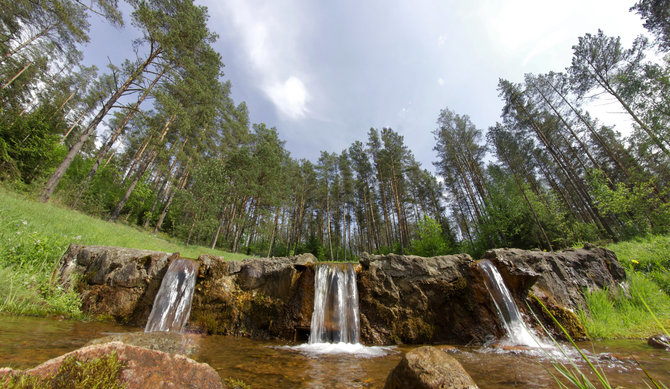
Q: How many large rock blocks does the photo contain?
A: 4